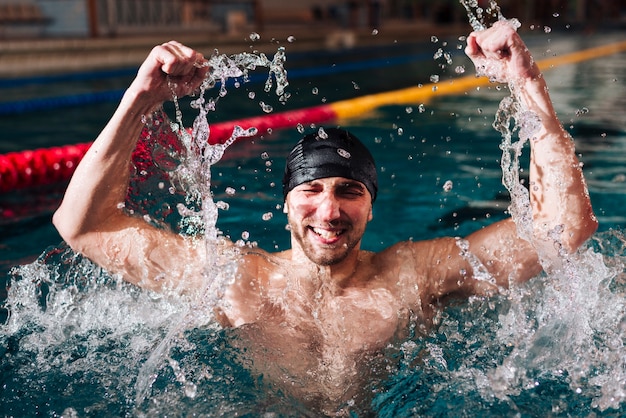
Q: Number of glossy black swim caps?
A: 1